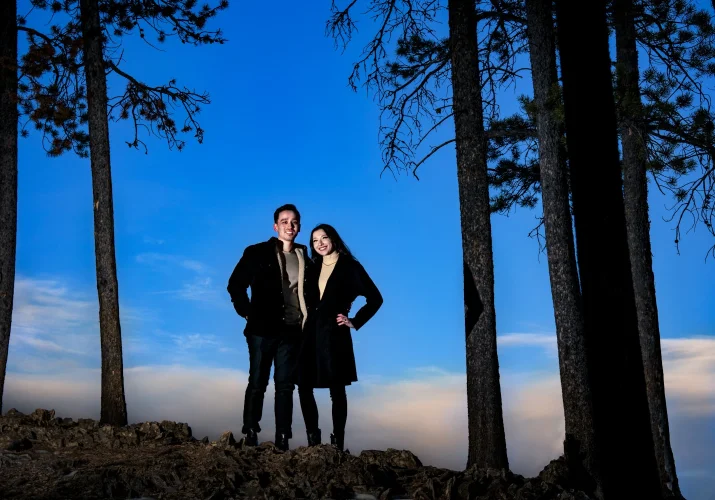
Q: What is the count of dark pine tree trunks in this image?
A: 6